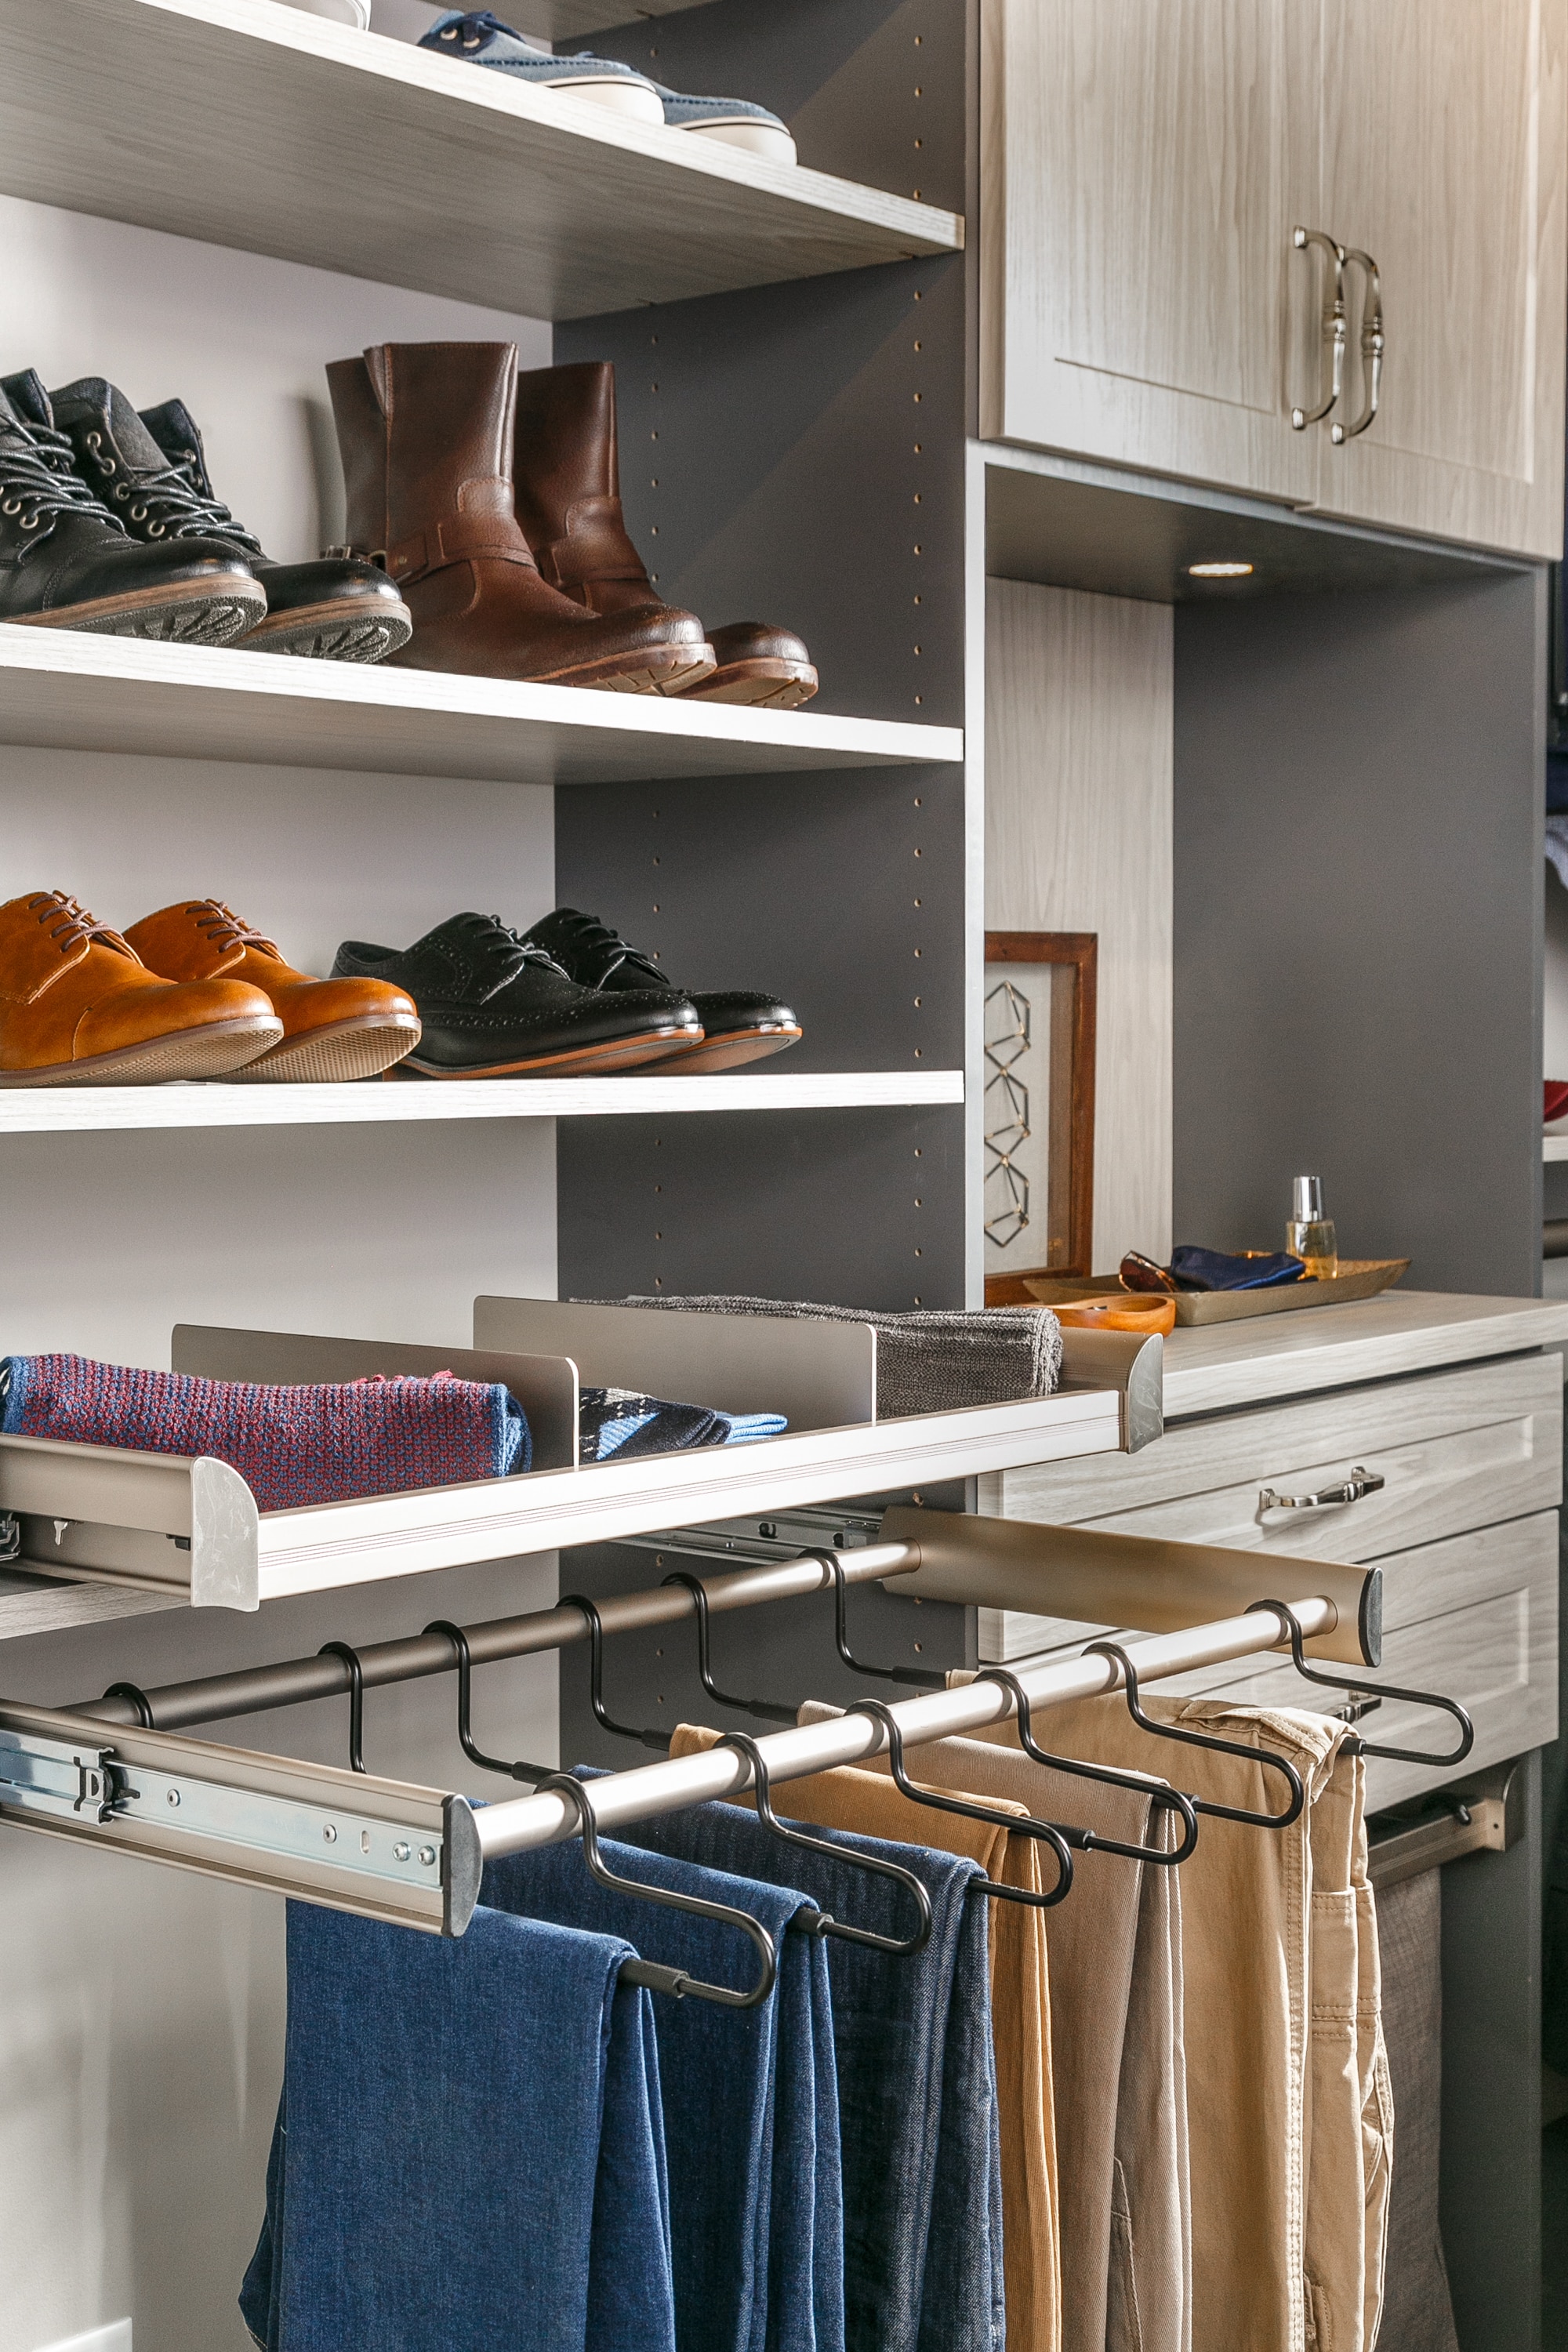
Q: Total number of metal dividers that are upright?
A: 2